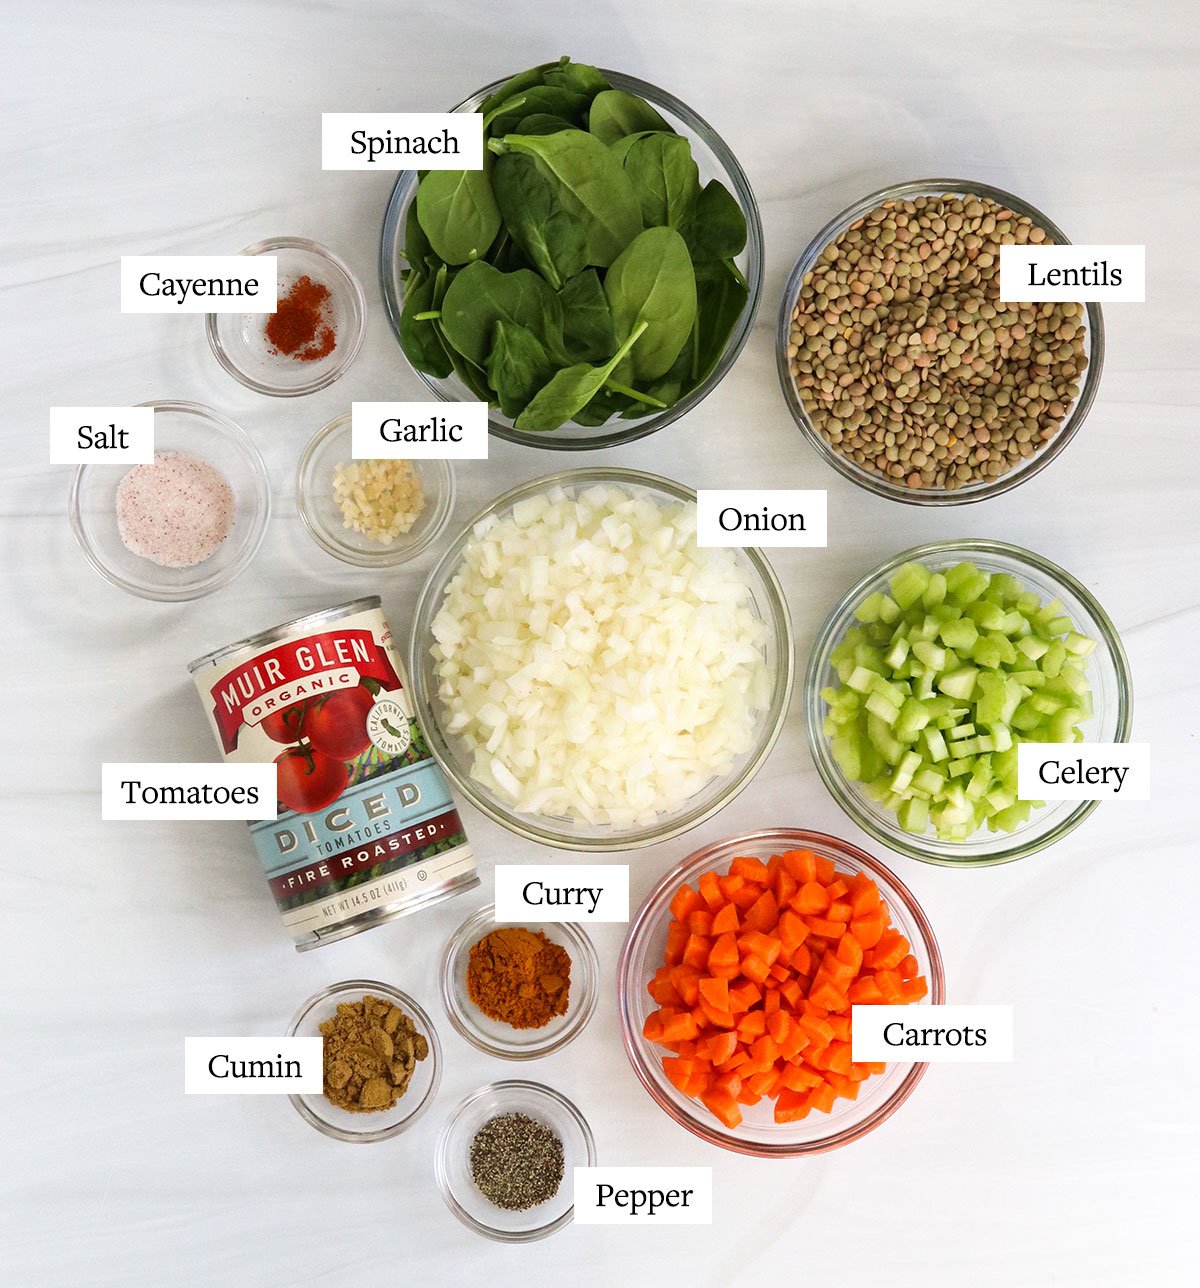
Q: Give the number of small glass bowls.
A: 6